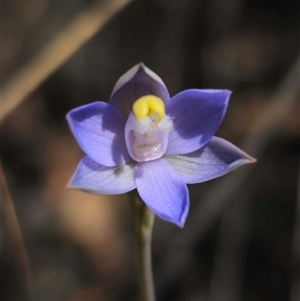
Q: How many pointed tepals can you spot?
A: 6